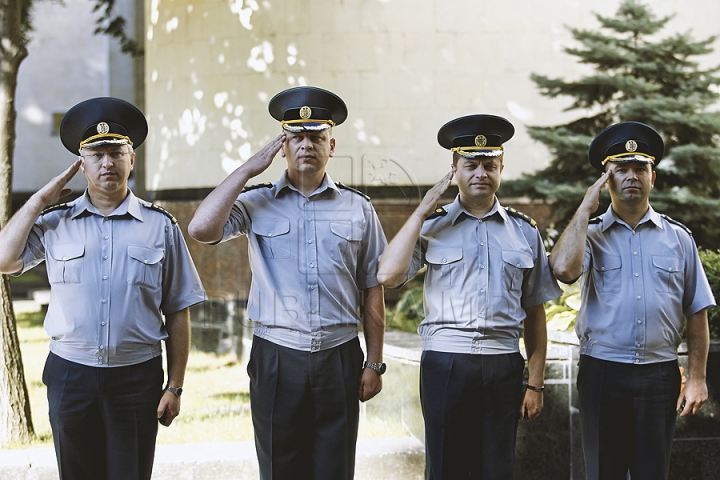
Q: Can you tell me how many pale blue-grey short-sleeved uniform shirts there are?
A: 4